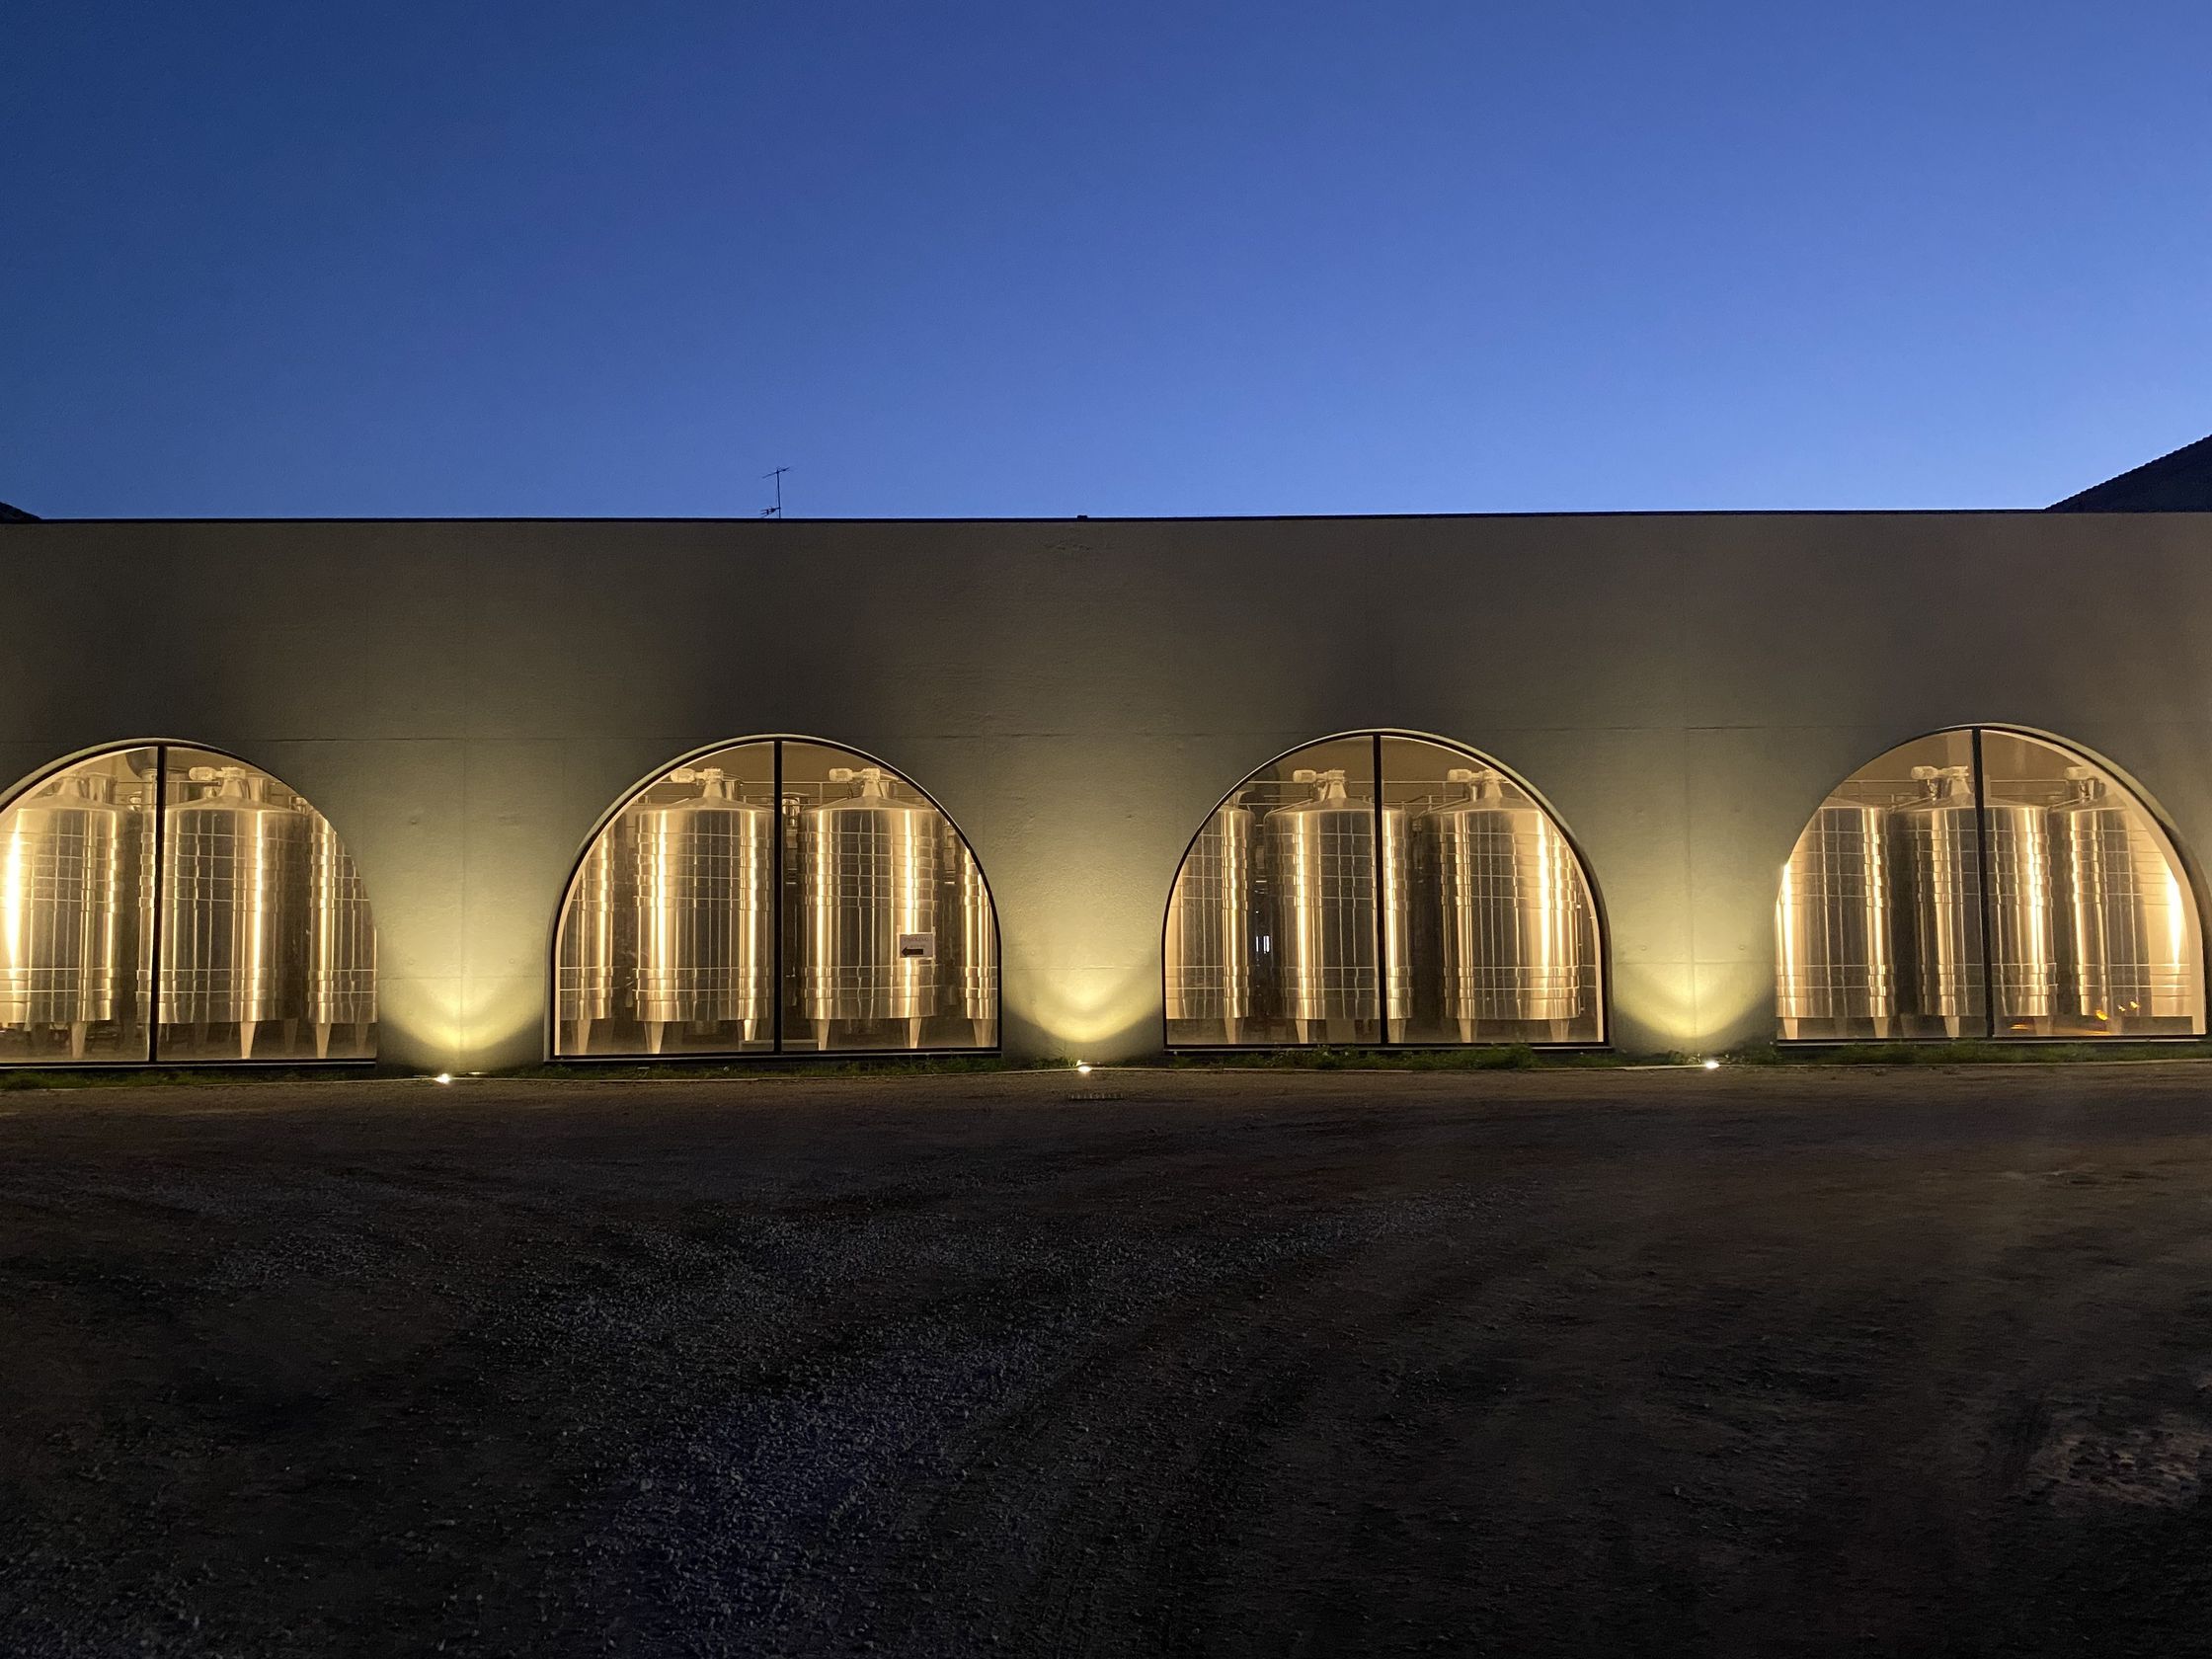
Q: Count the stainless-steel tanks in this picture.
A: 13